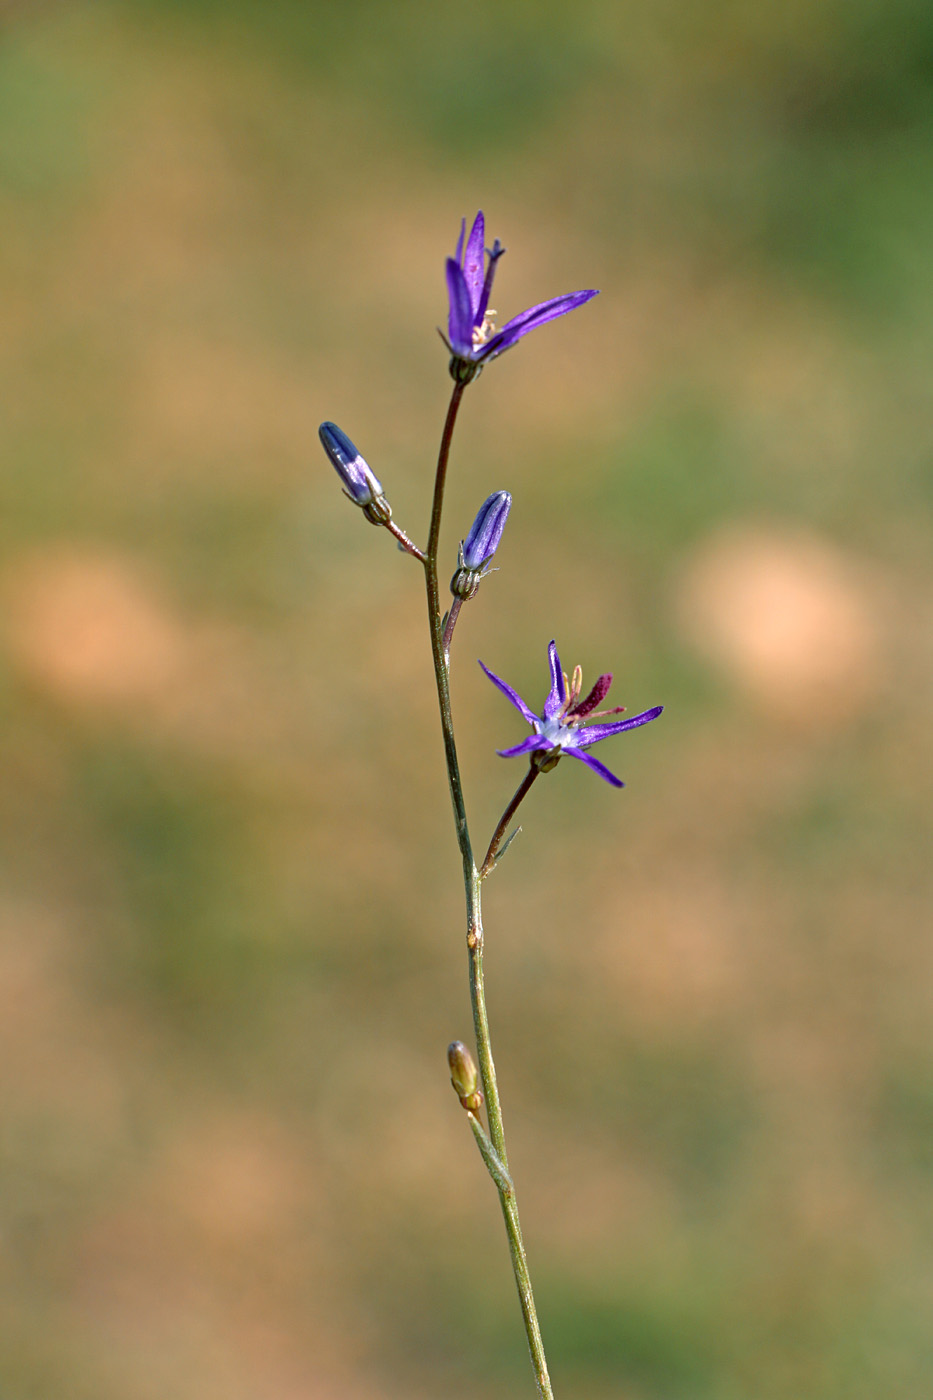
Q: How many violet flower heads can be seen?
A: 4